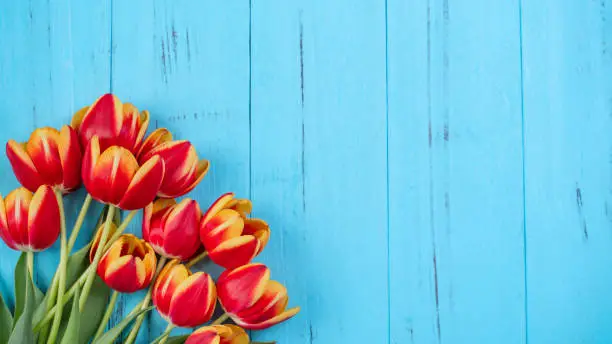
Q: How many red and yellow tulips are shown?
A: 11